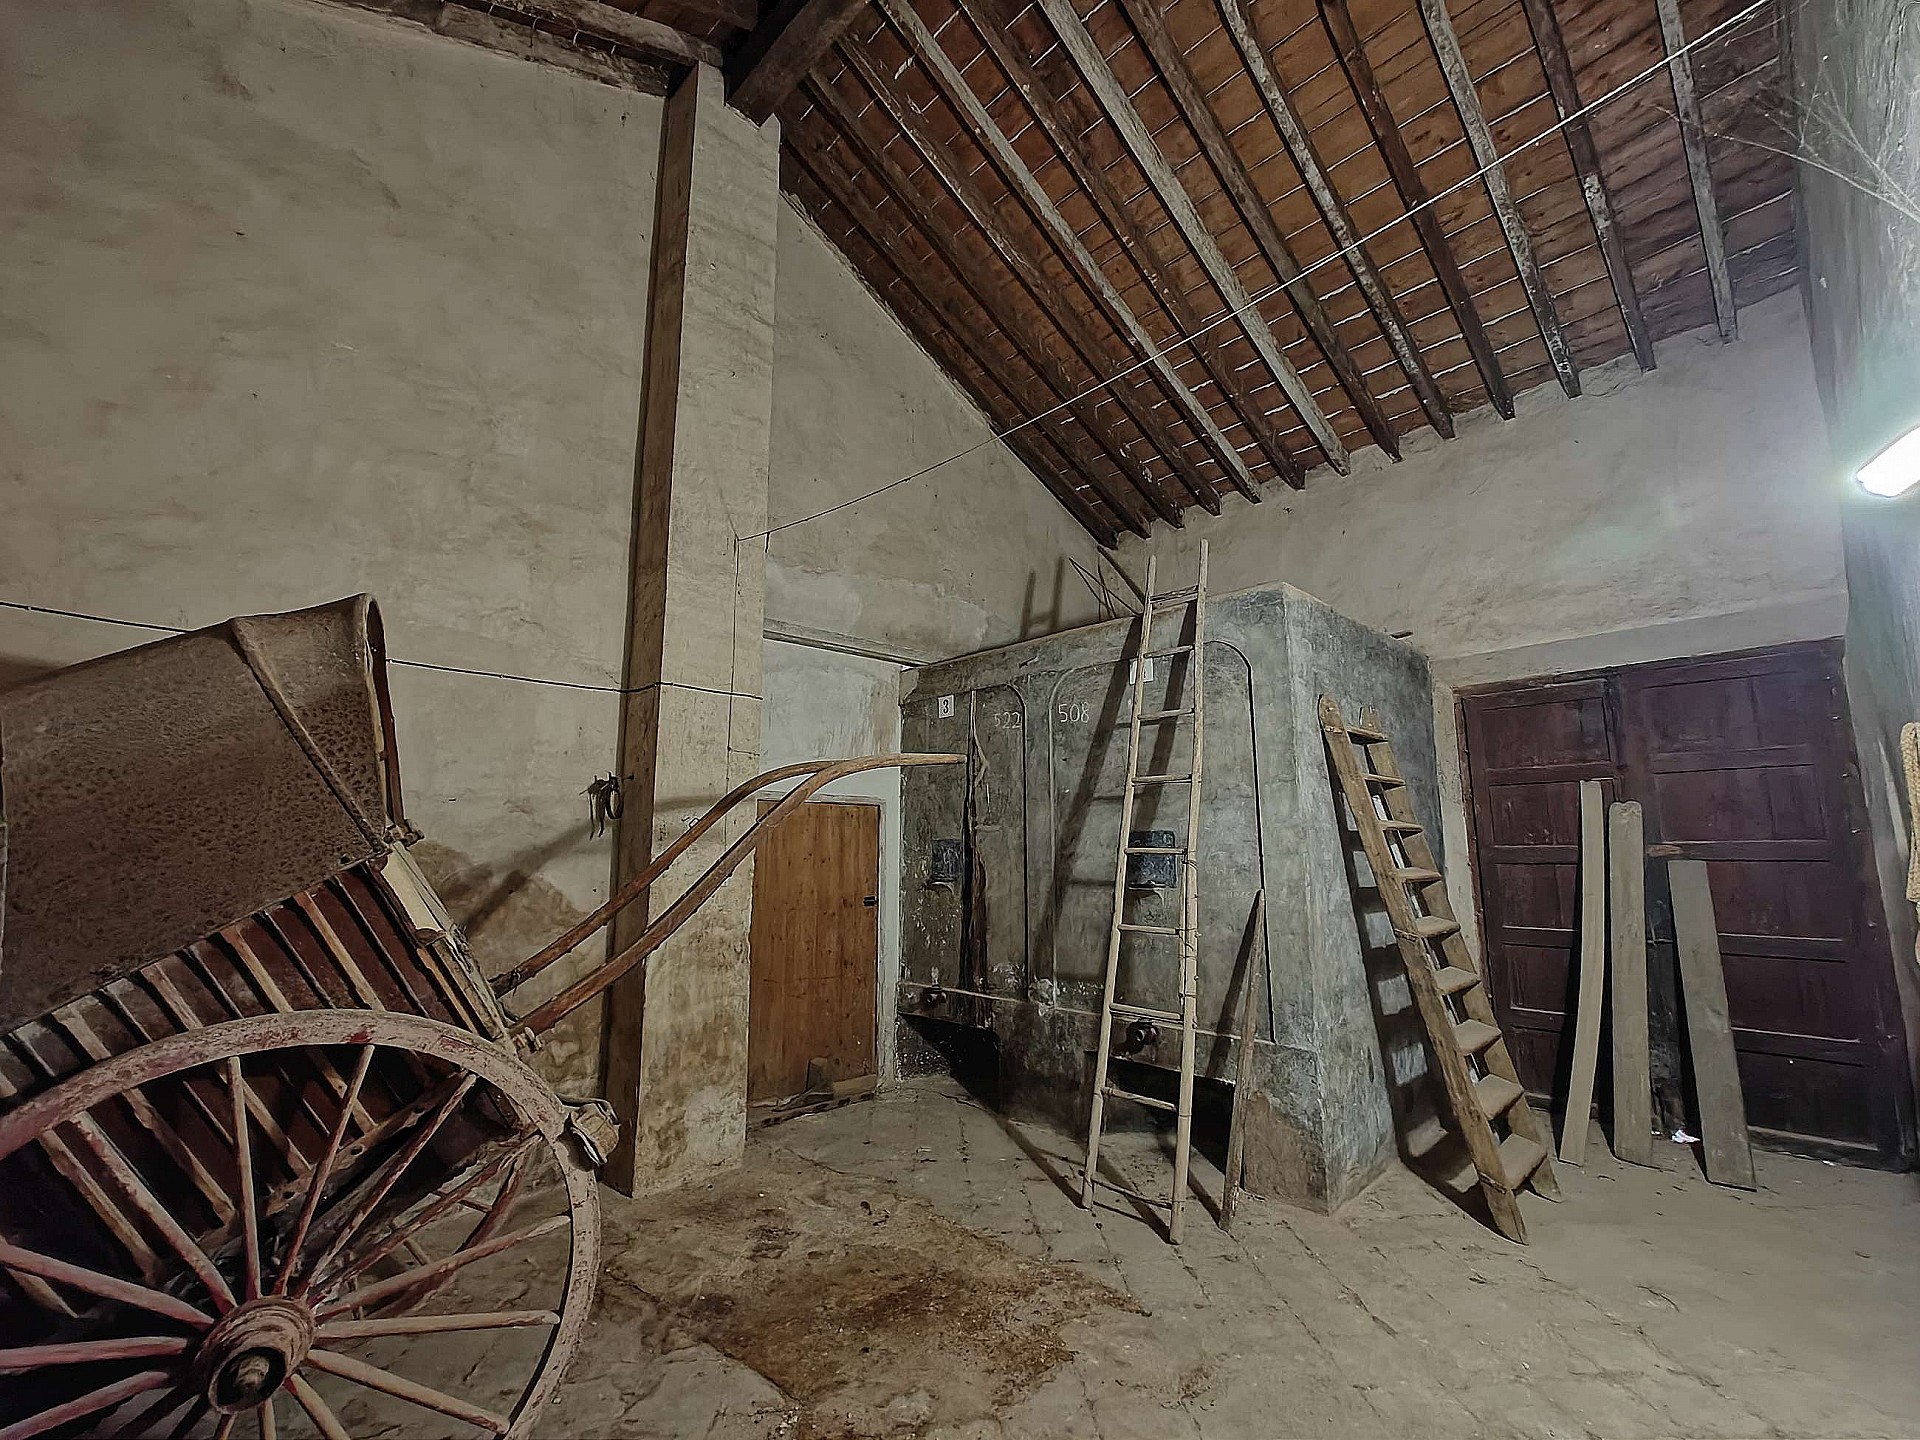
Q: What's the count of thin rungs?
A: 9